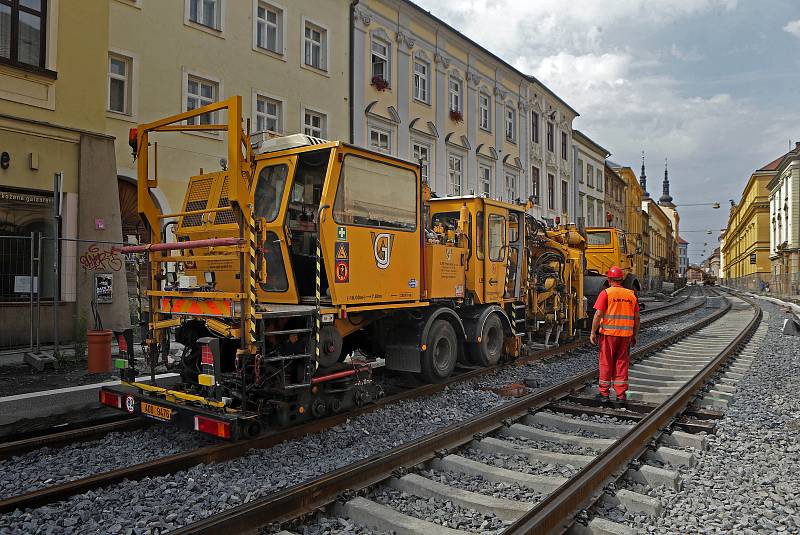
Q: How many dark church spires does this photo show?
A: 2